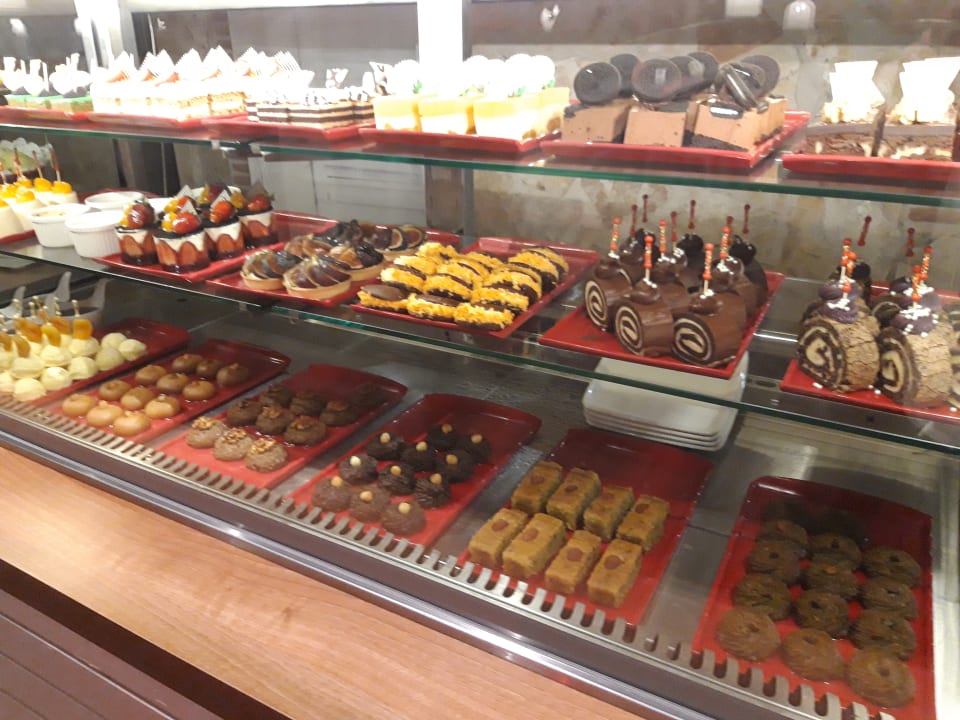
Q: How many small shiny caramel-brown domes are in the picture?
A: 12